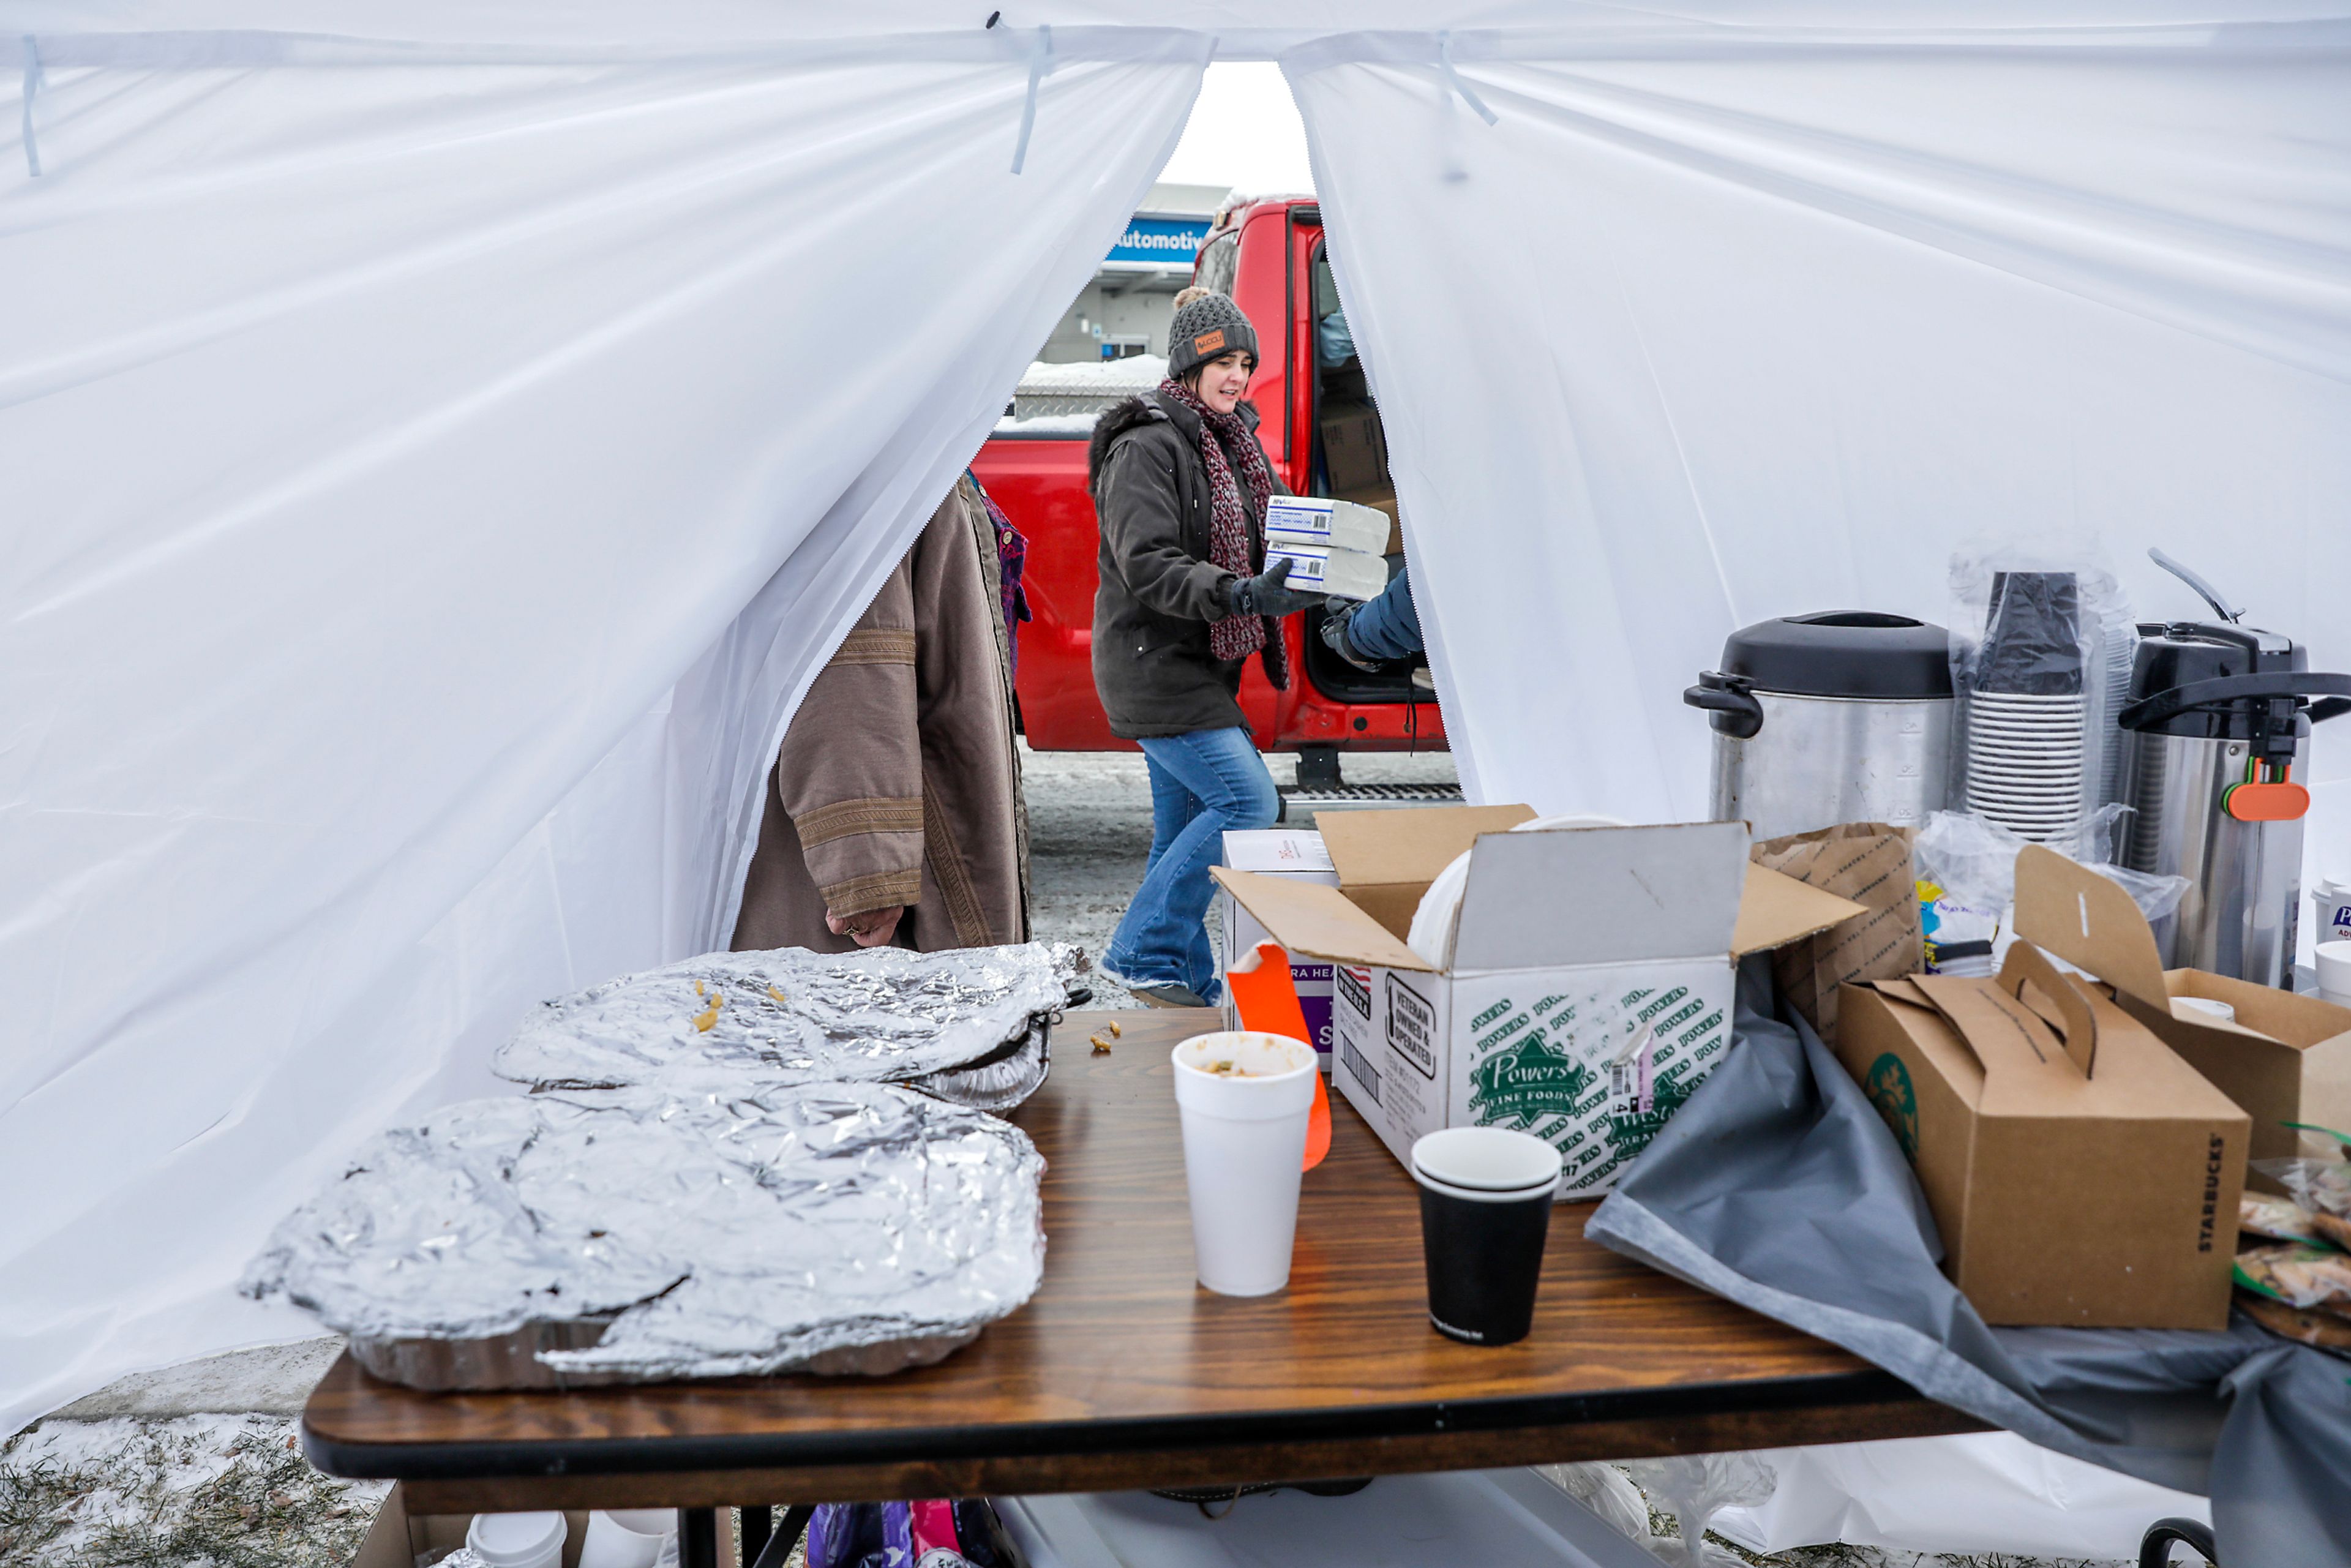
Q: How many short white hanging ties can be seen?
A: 3